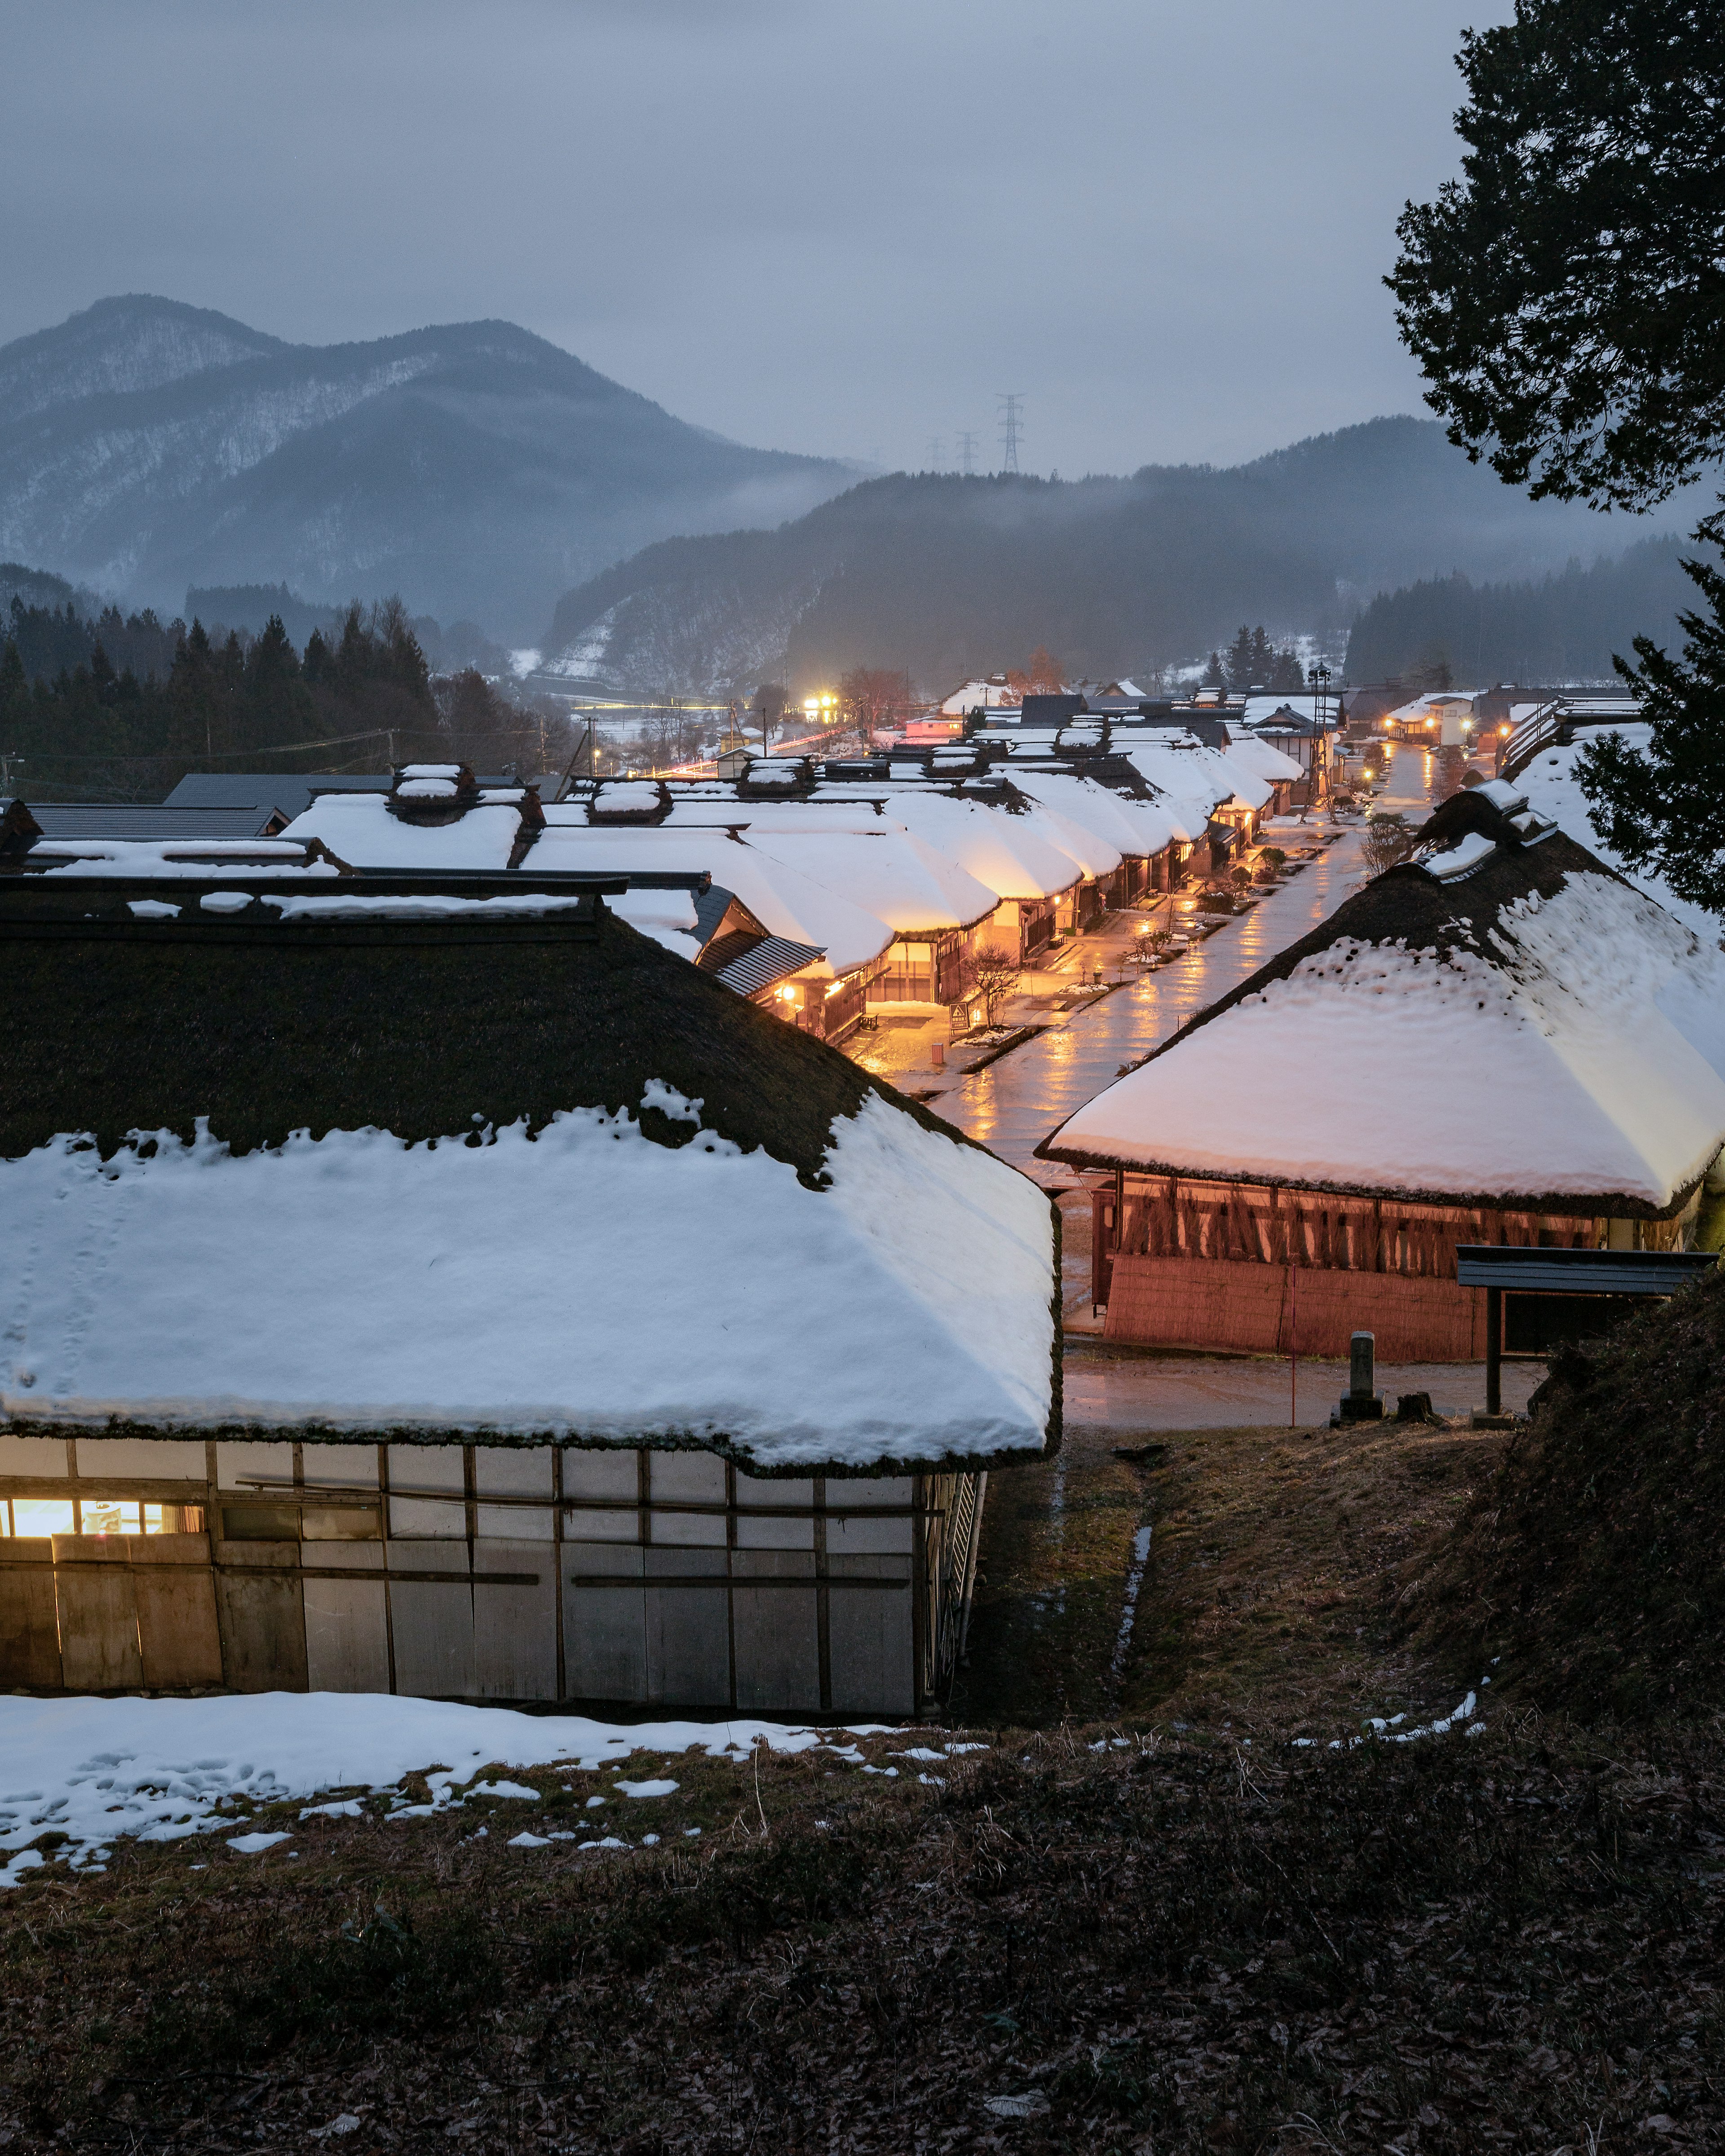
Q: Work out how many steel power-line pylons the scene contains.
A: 3